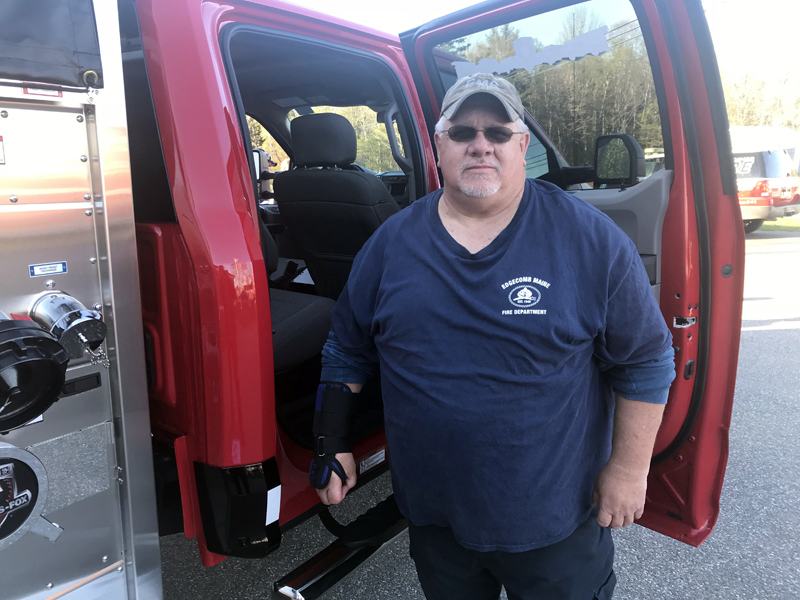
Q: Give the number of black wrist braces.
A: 1